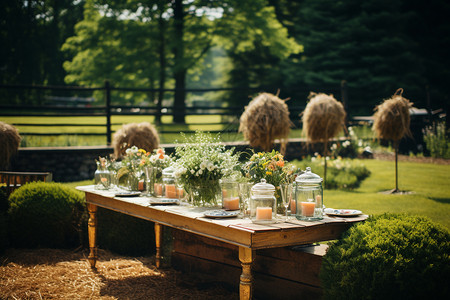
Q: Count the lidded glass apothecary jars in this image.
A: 3